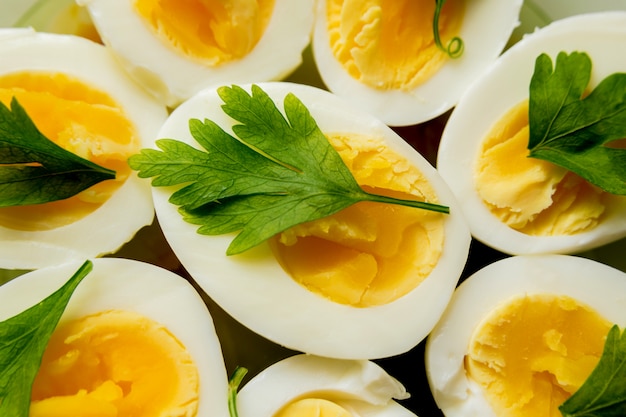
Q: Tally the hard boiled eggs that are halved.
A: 8